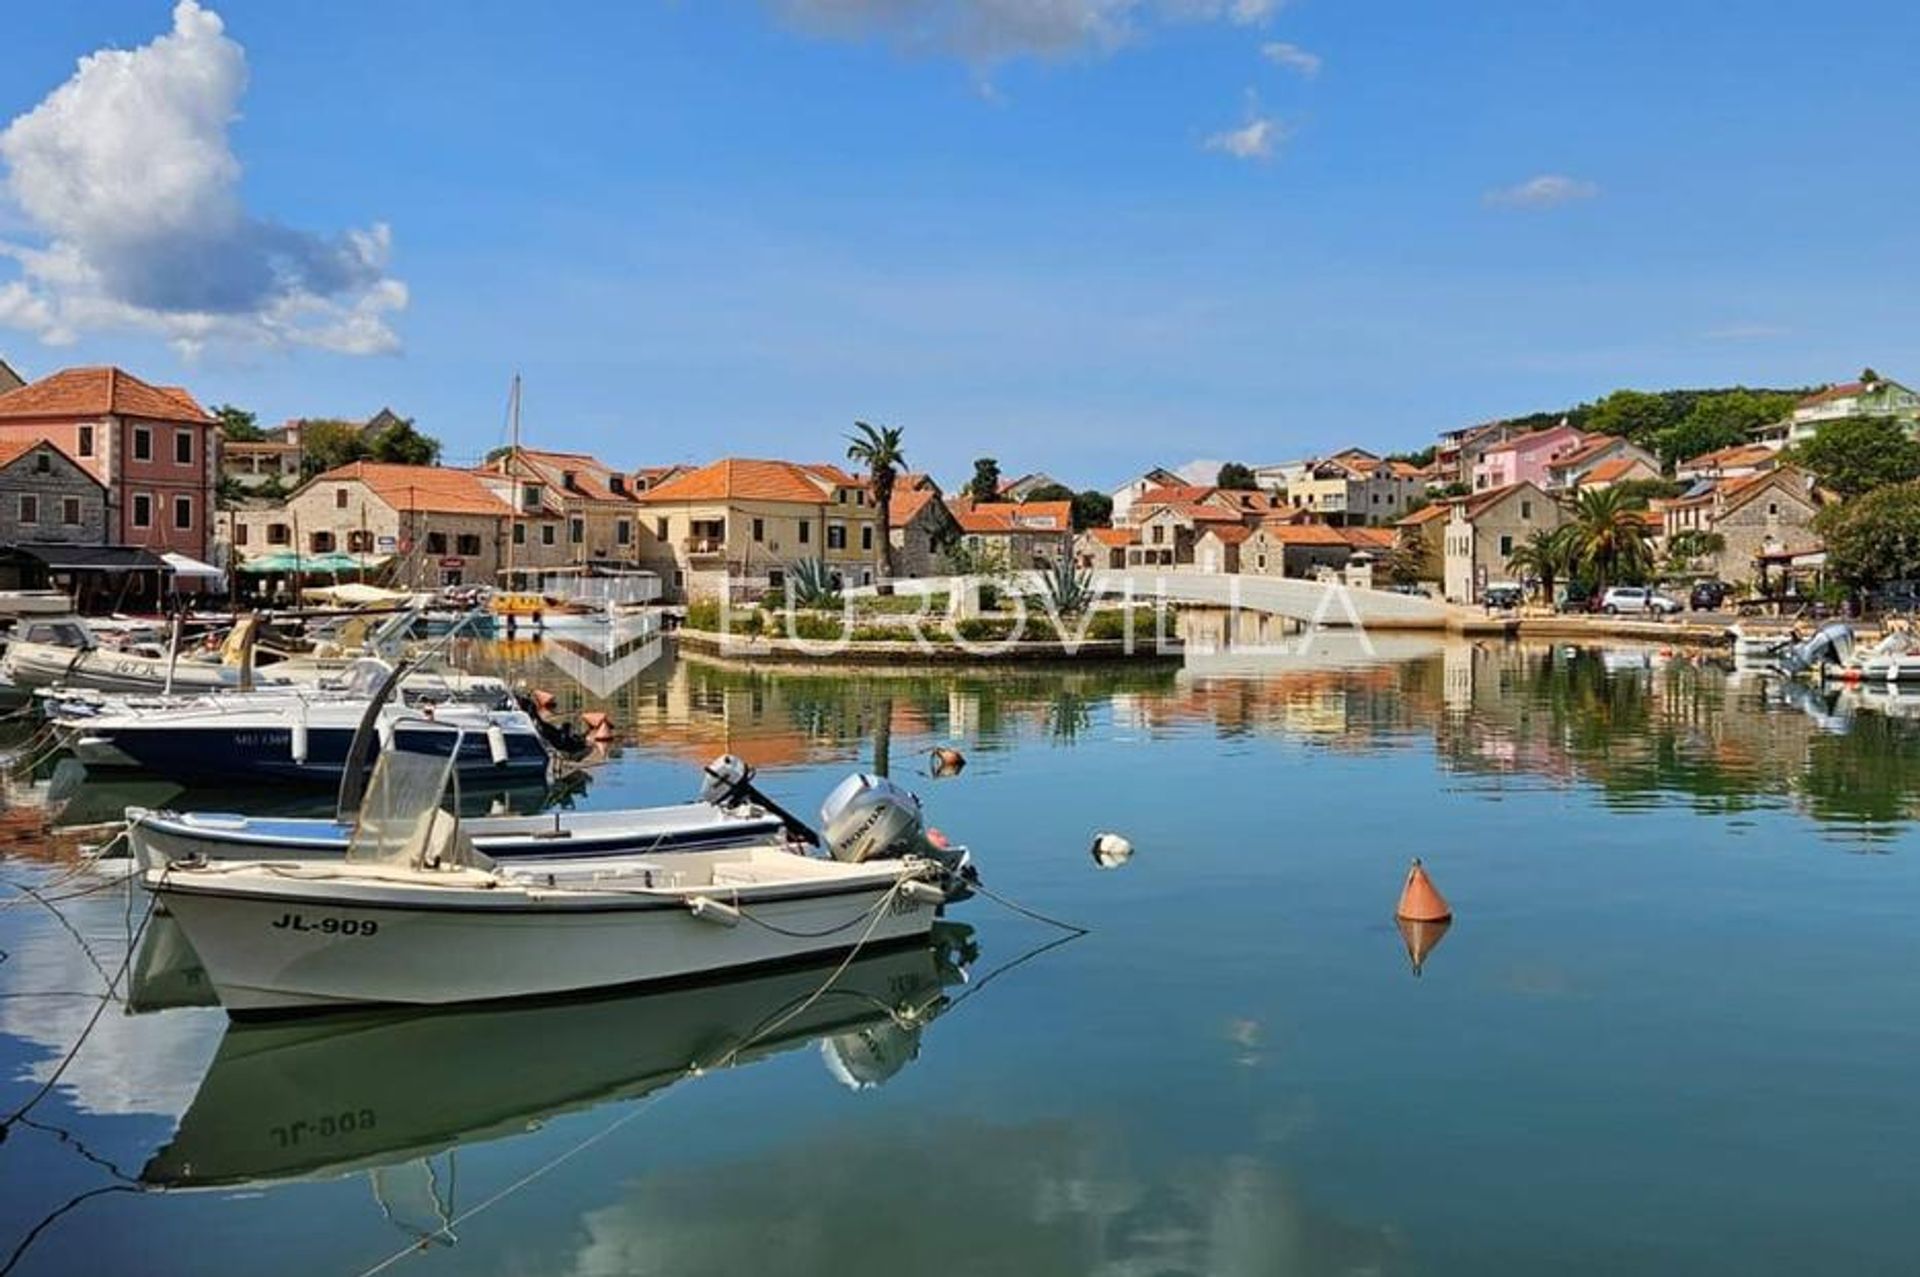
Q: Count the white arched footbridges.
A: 1